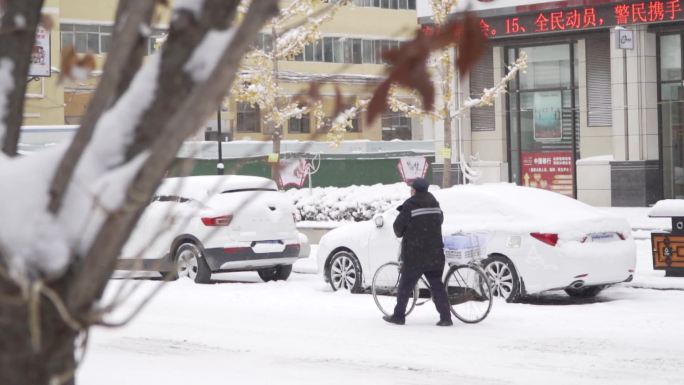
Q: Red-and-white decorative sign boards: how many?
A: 2